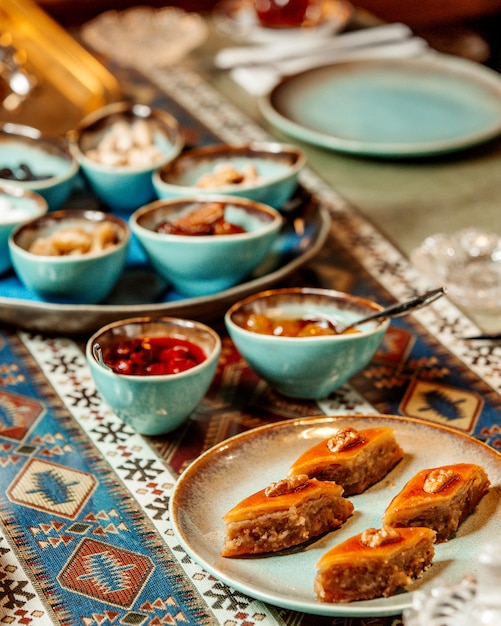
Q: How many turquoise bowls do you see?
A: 8